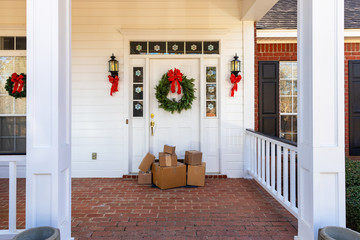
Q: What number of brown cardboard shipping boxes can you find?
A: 7